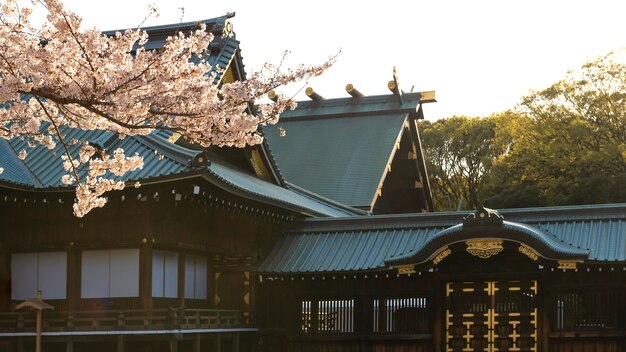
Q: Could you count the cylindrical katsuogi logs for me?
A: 4